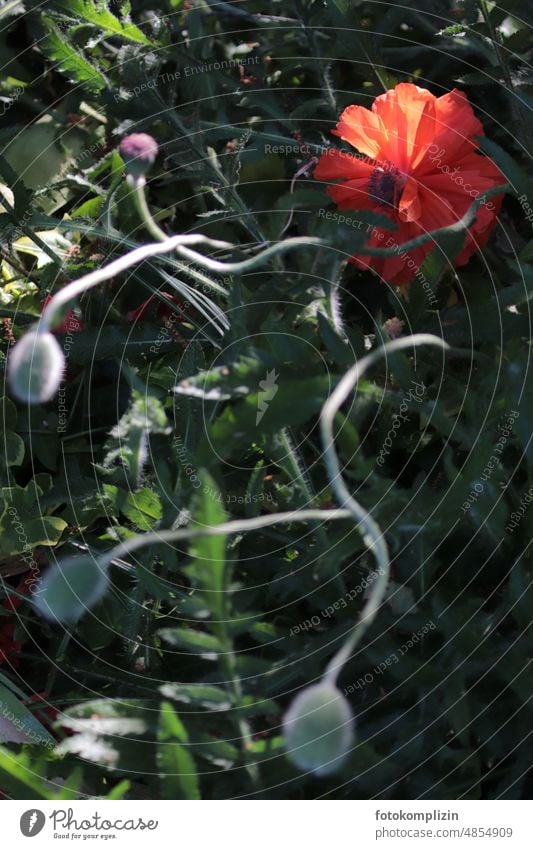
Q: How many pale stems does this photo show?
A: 4